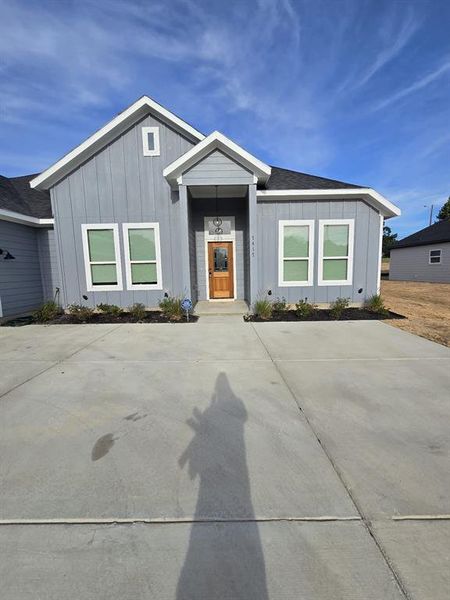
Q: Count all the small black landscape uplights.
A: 4